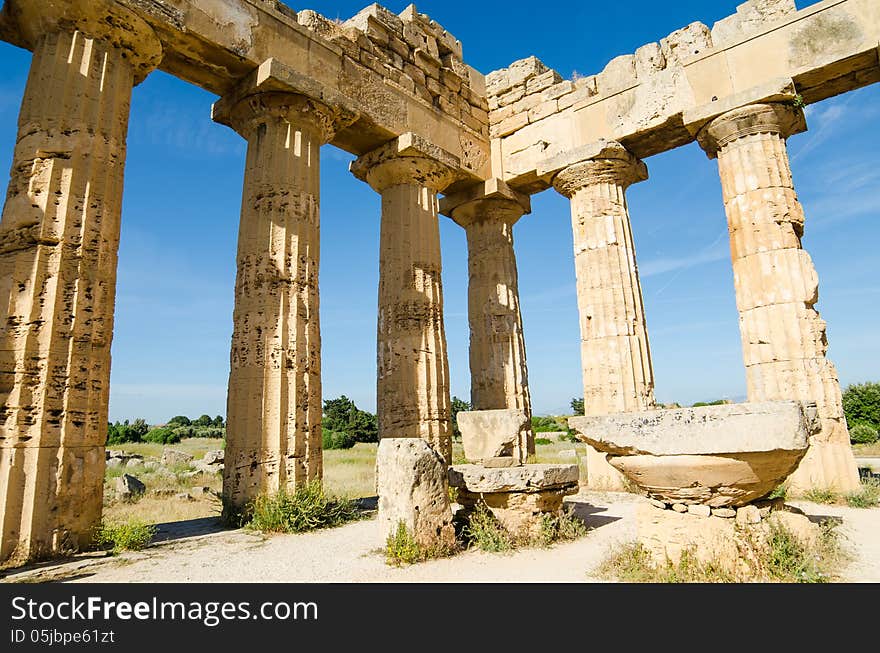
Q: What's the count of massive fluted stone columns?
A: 6